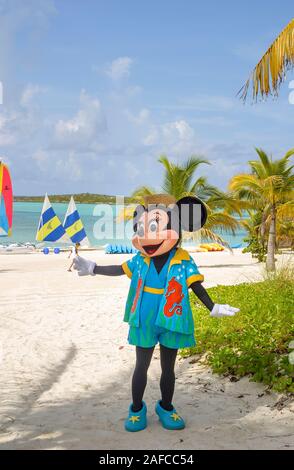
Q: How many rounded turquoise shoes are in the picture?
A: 2